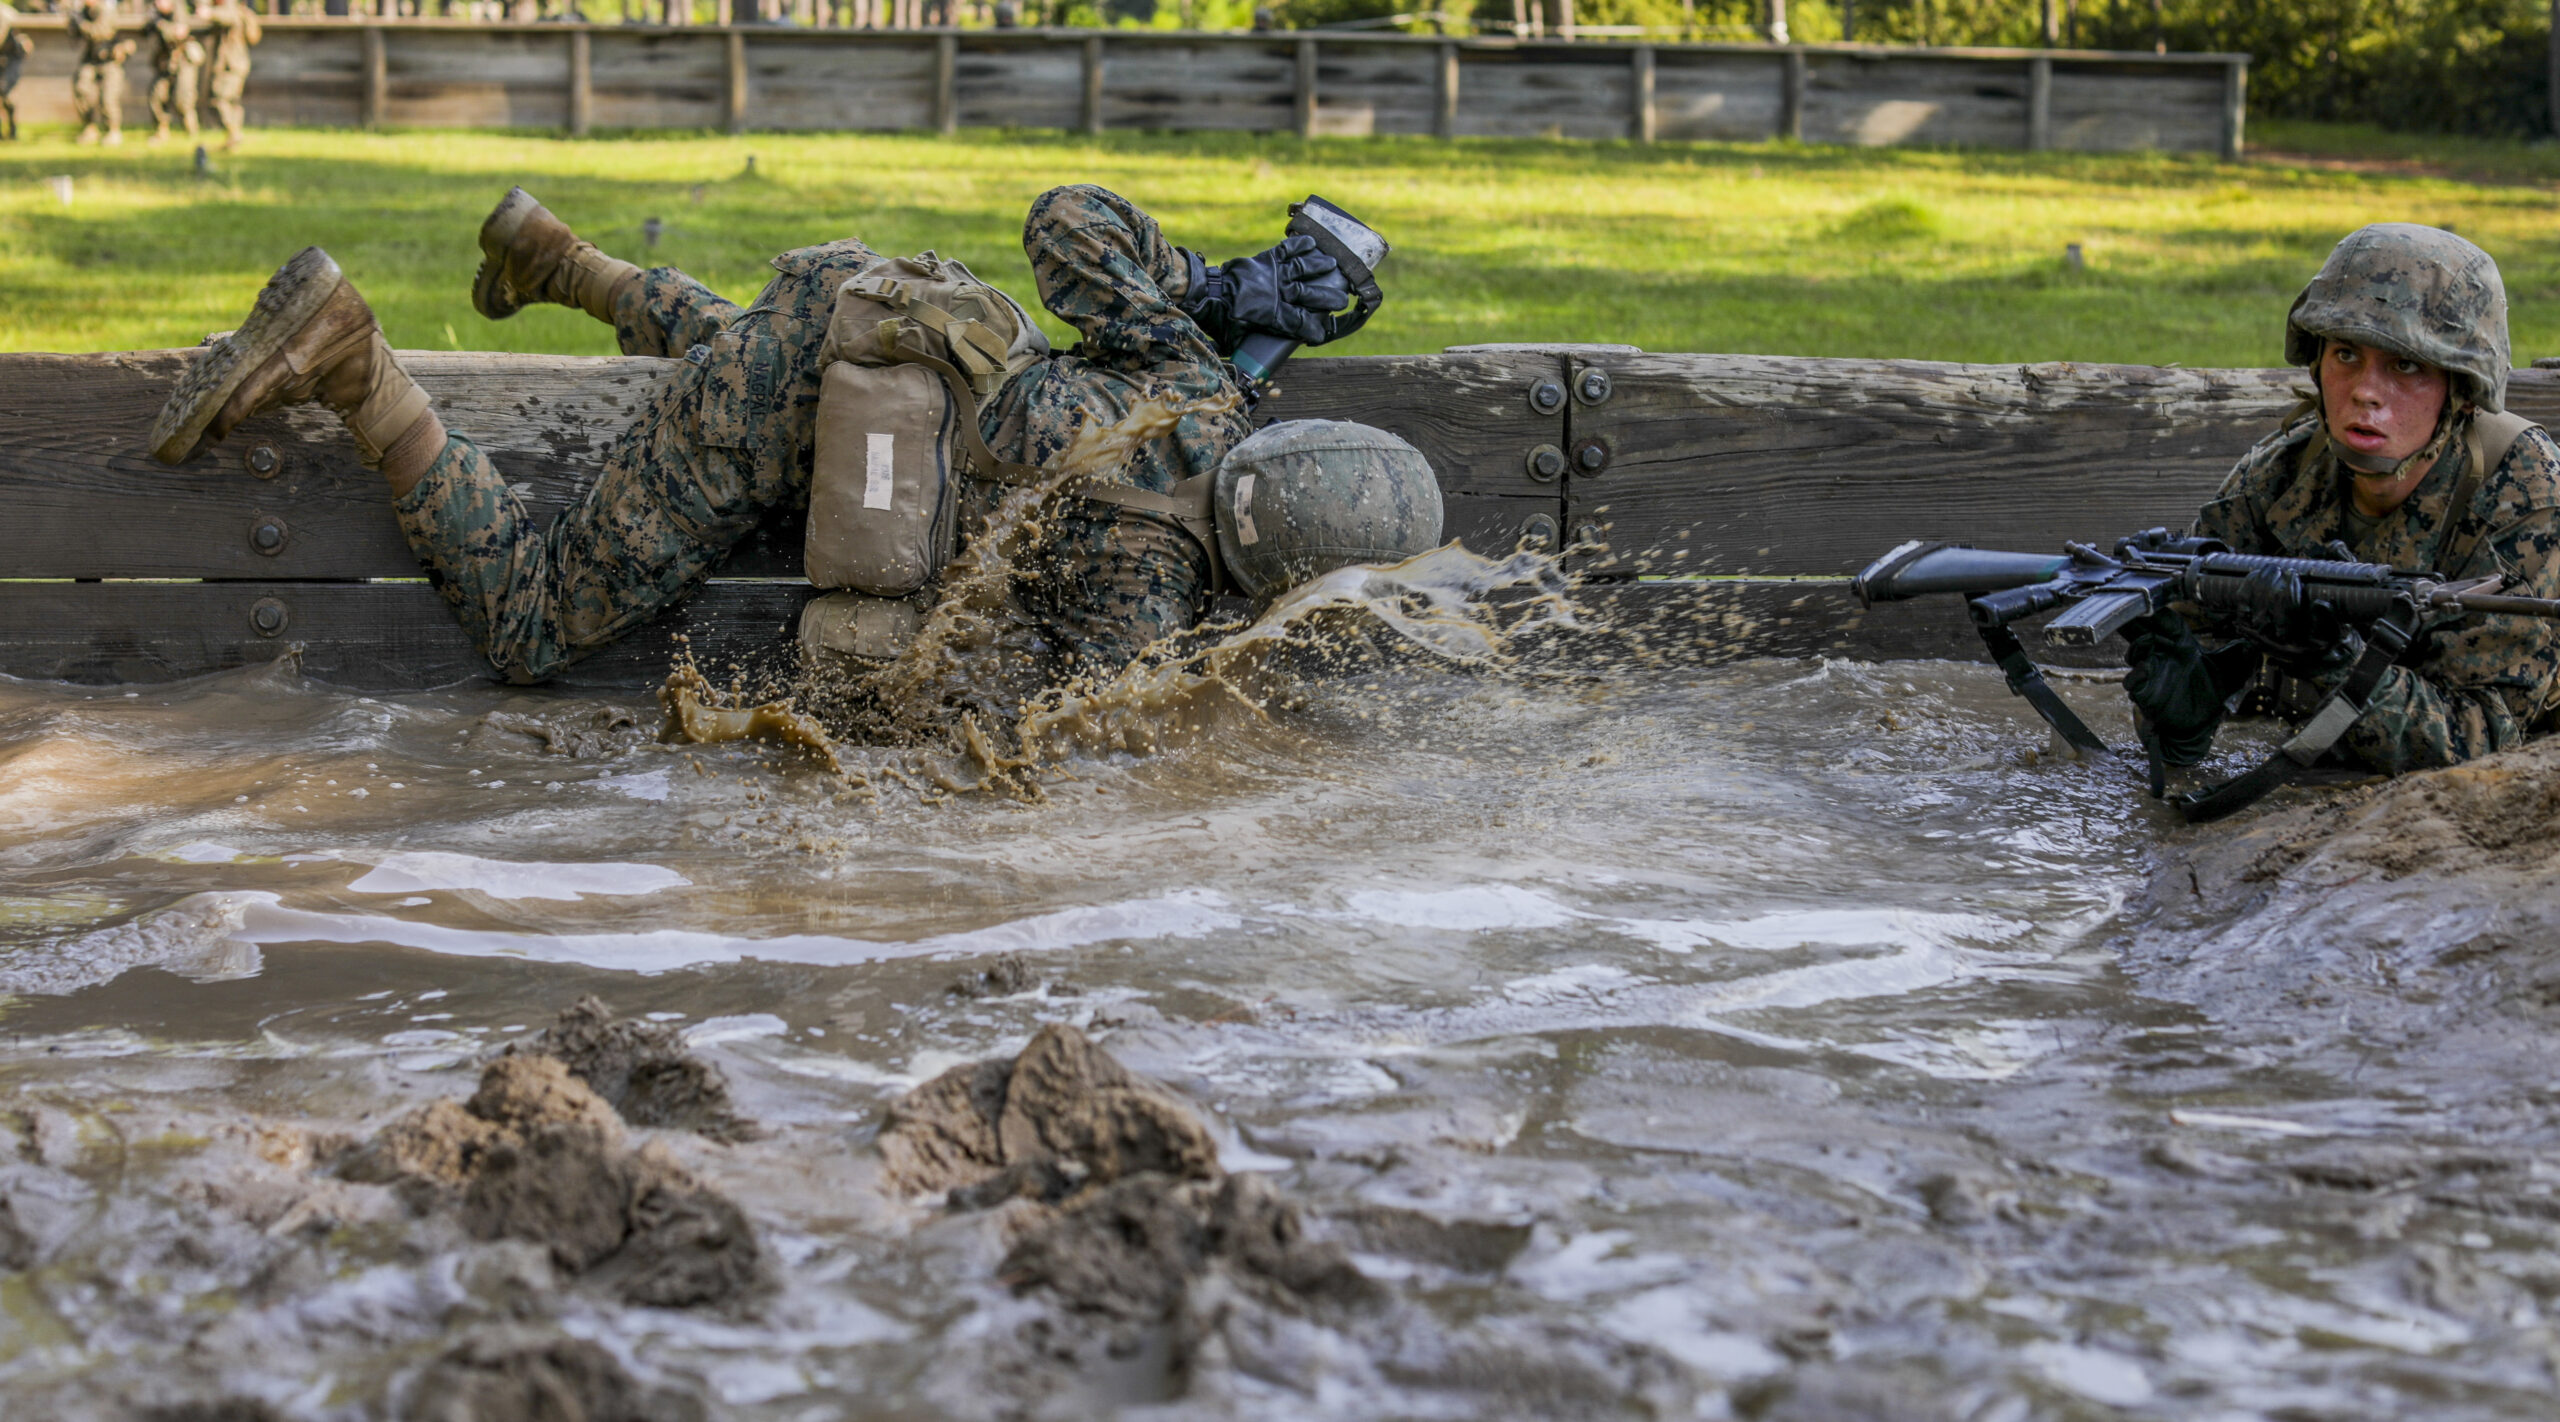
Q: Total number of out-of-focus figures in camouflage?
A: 4